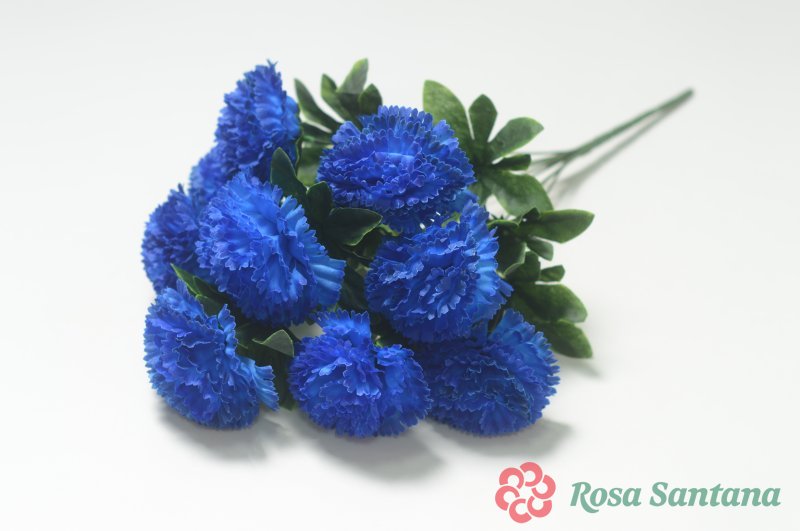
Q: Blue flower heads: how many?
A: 9